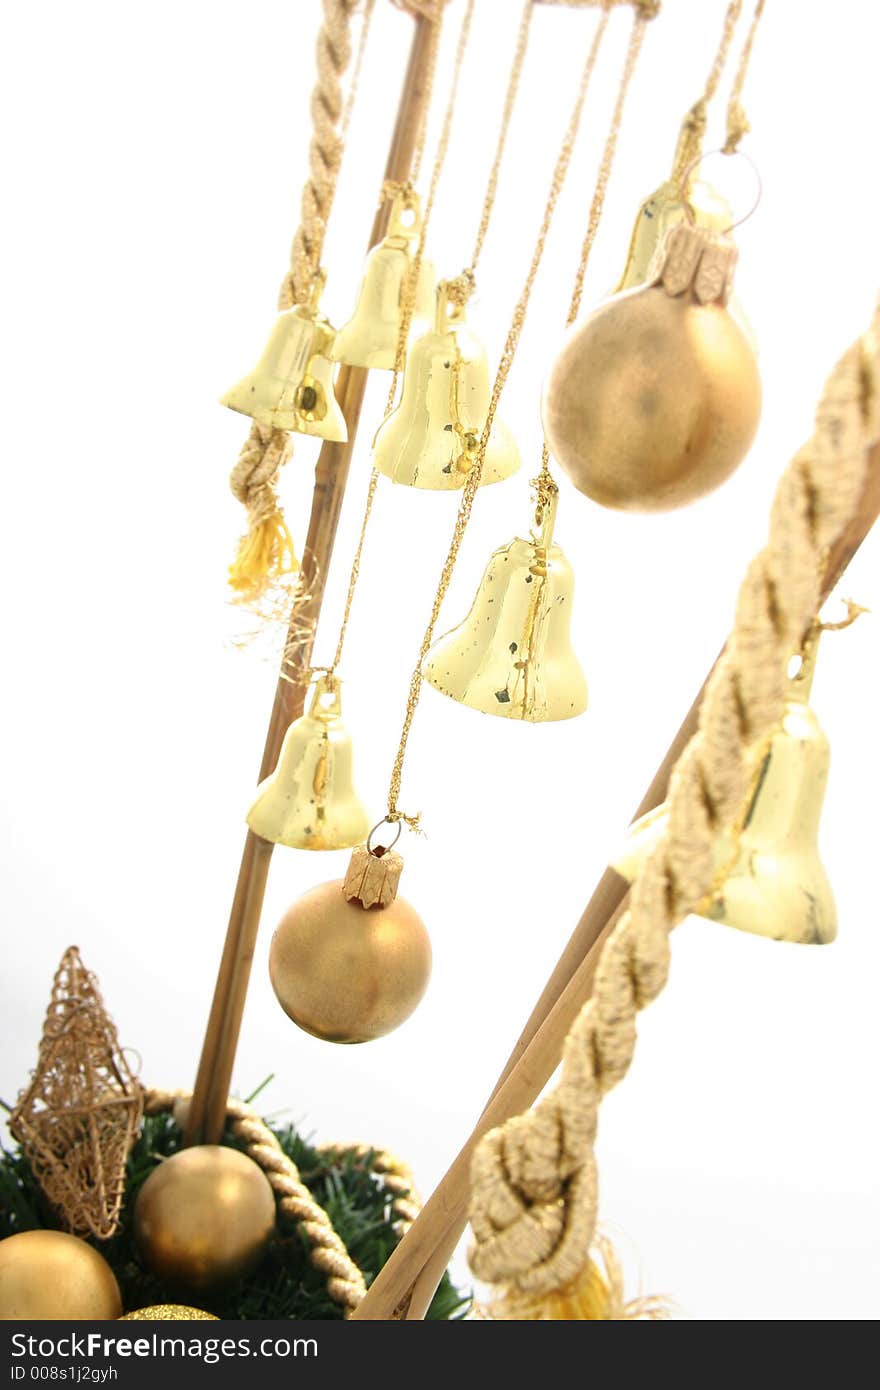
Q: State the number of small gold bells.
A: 7